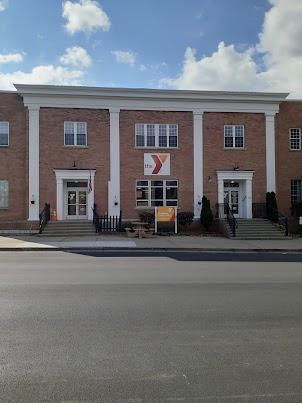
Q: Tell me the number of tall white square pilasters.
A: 4